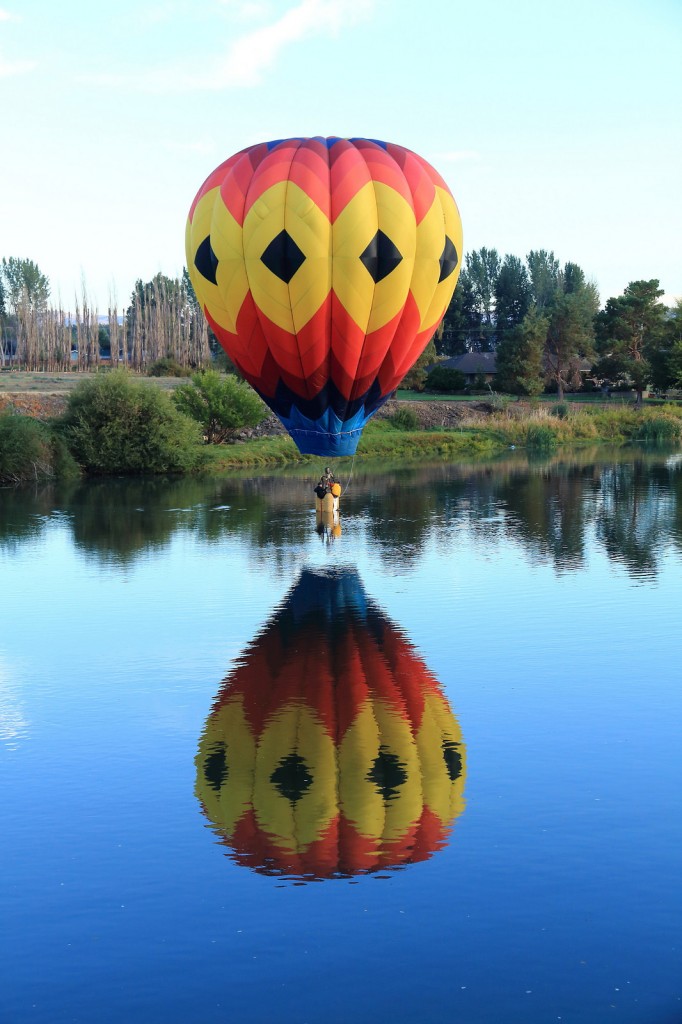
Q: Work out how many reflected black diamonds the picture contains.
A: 4